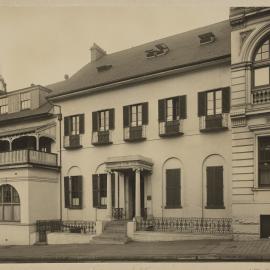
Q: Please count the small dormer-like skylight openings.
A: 3